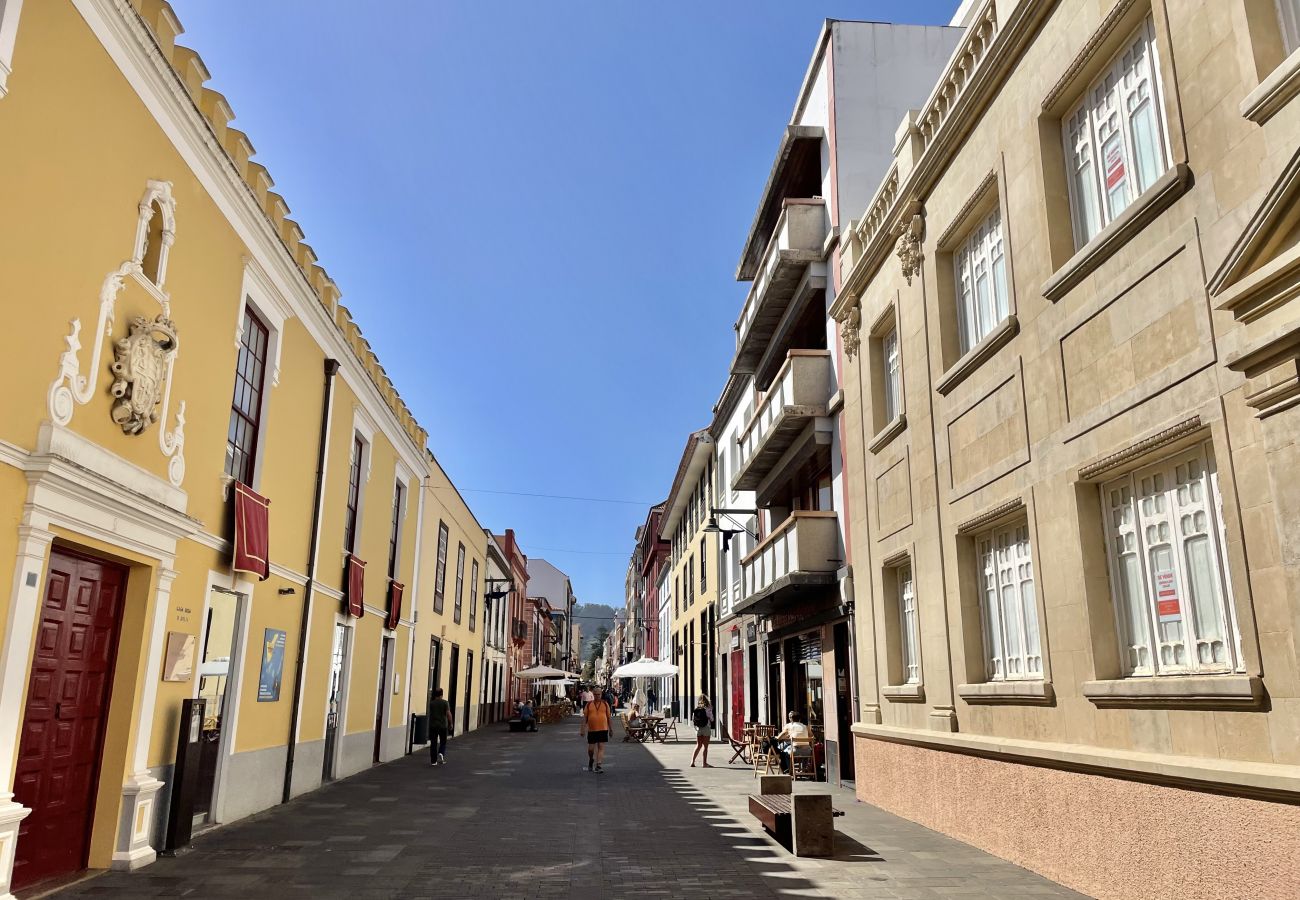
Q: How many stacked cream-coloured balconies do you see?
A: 3